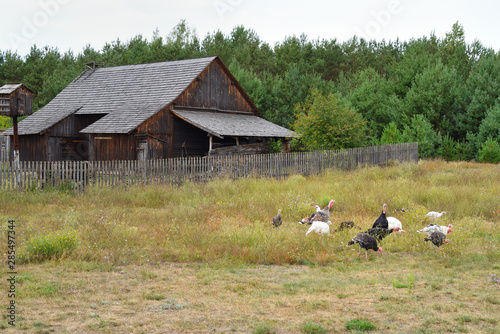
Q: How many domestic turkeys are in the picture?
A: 13